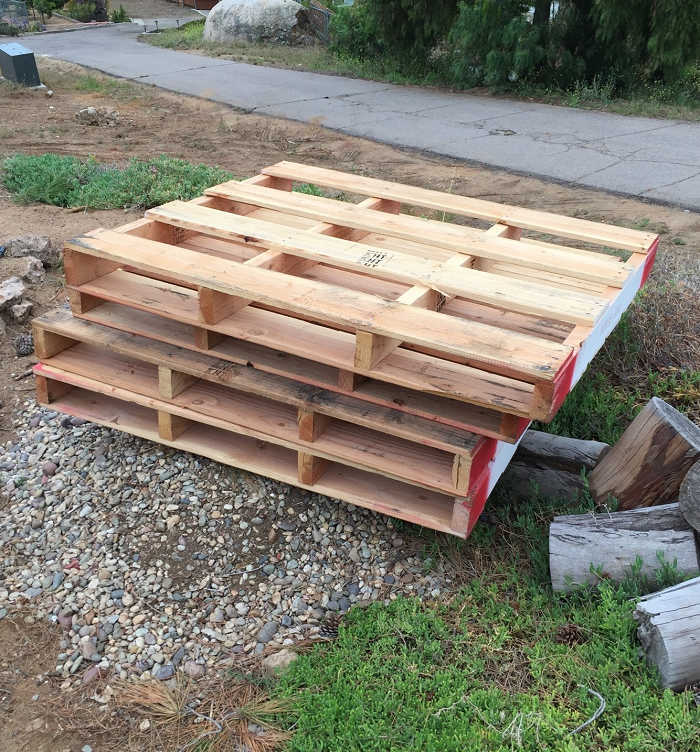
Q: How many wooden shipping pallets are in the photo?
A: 4